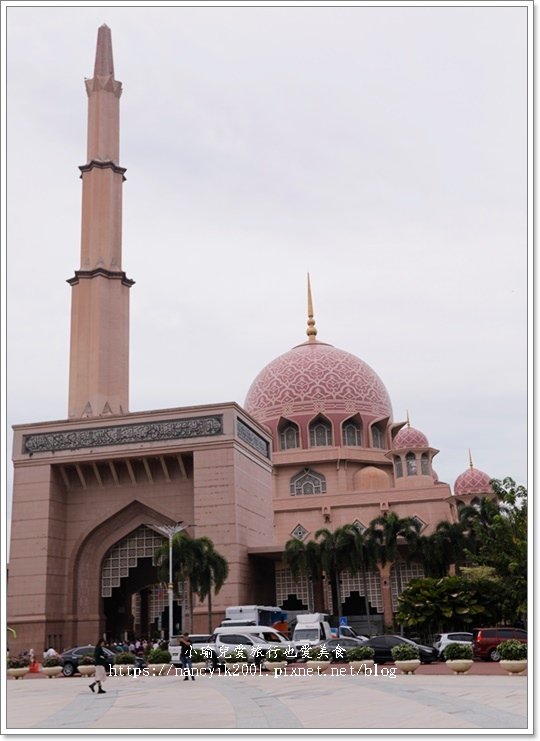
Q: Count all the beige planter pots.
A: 13